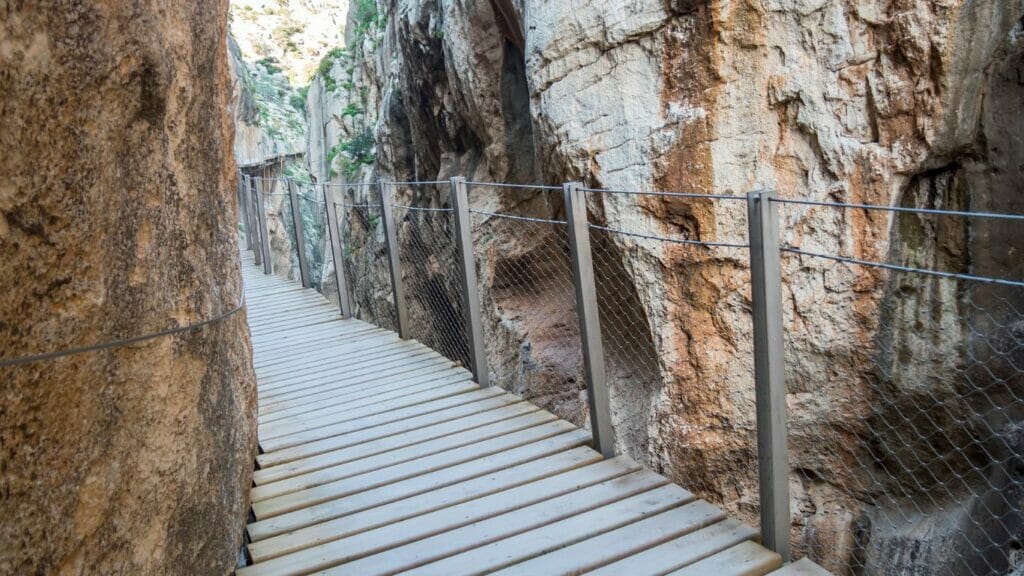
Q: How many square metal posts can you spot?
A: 9